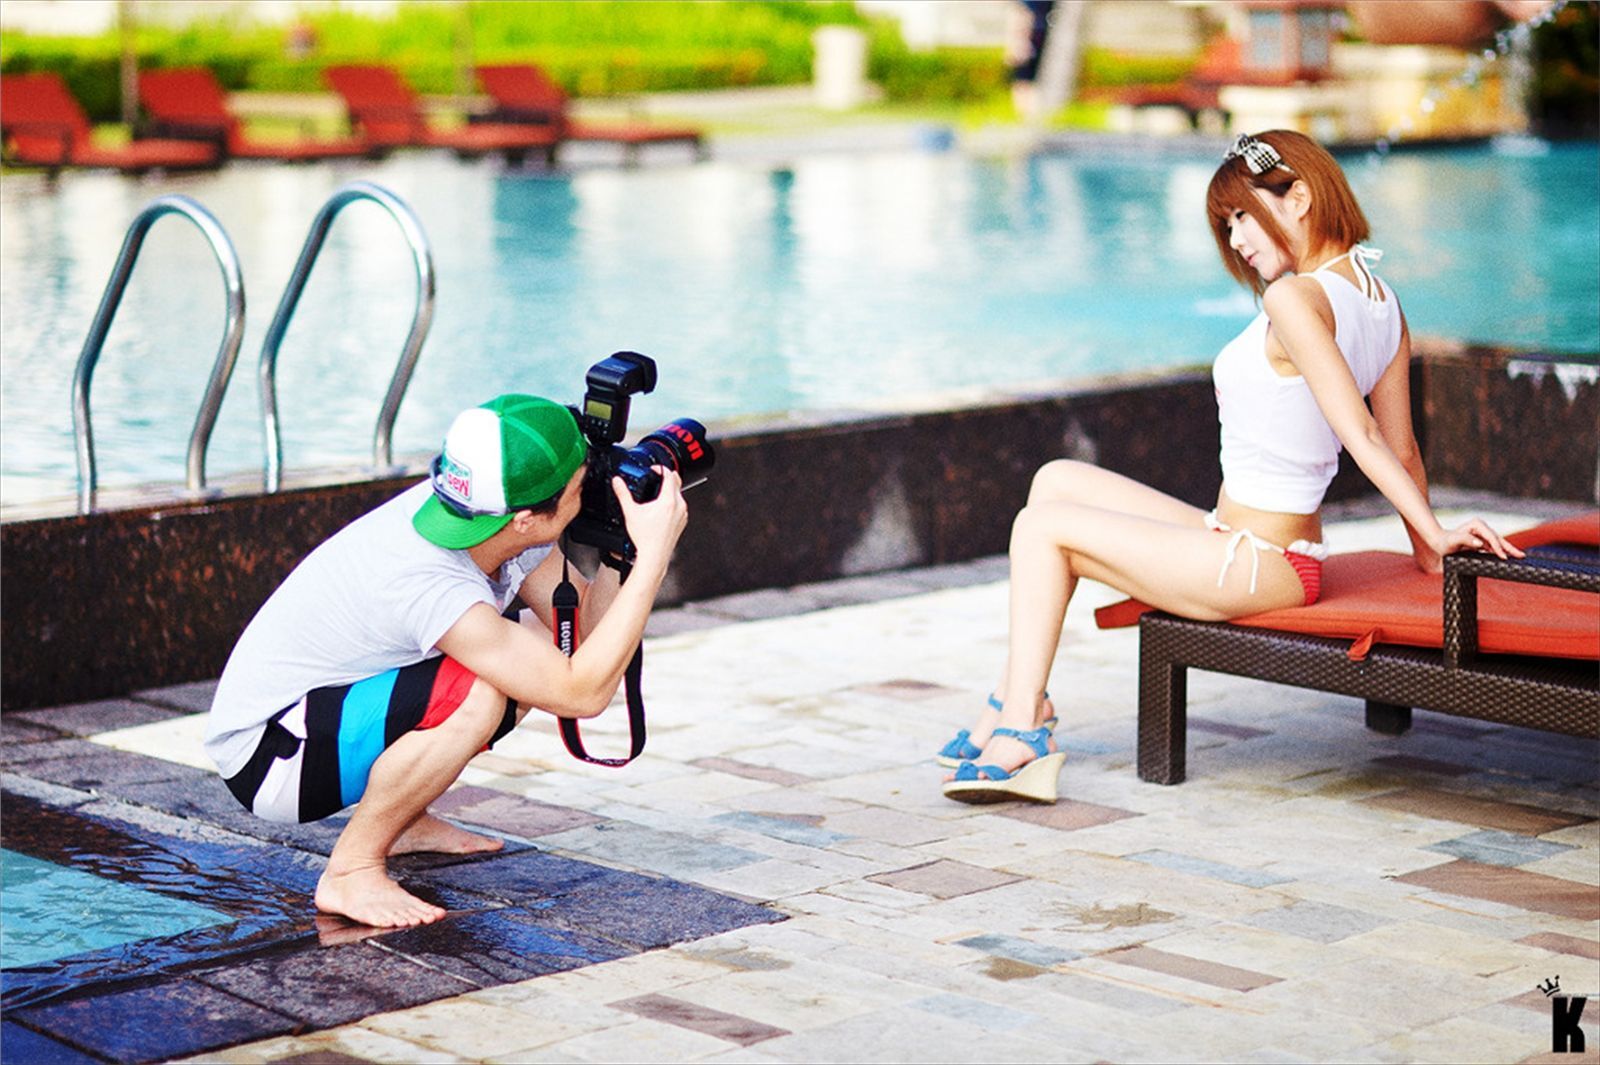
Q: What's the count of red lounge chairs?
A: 5